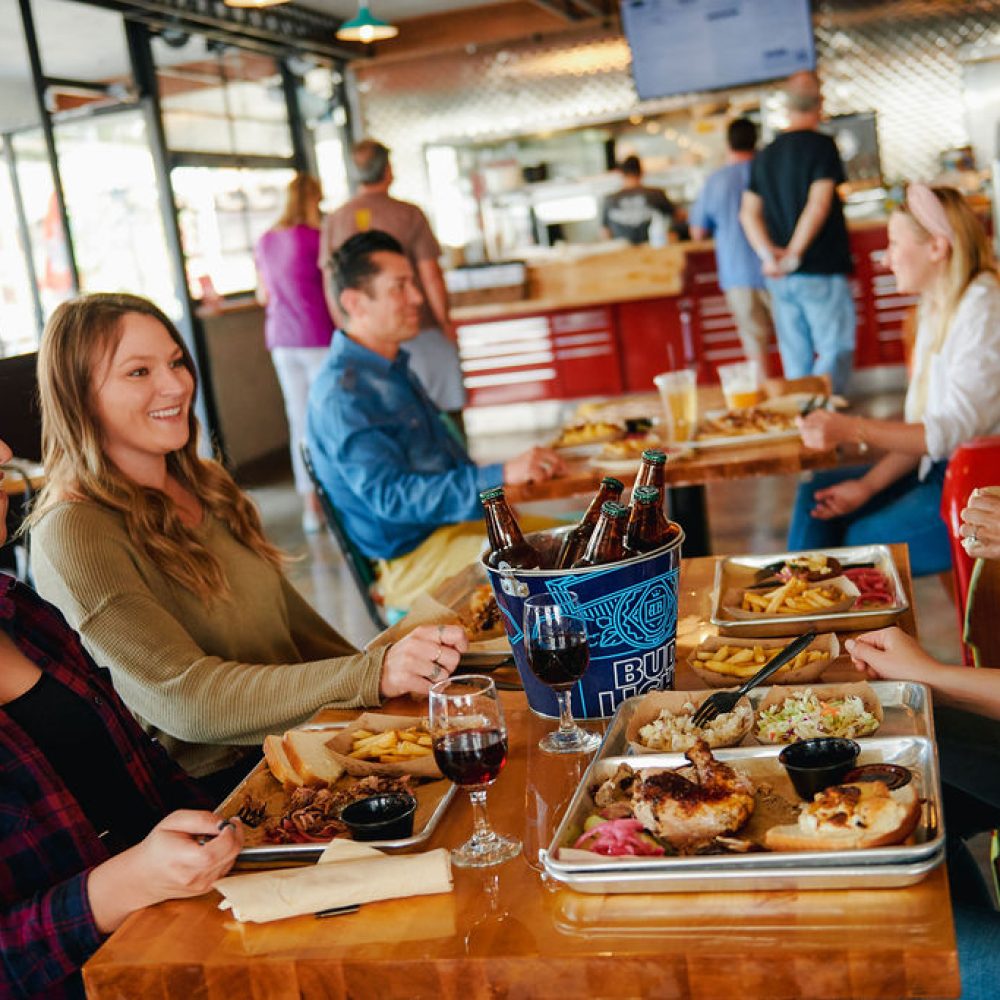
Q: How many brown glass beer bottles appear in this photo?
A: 5